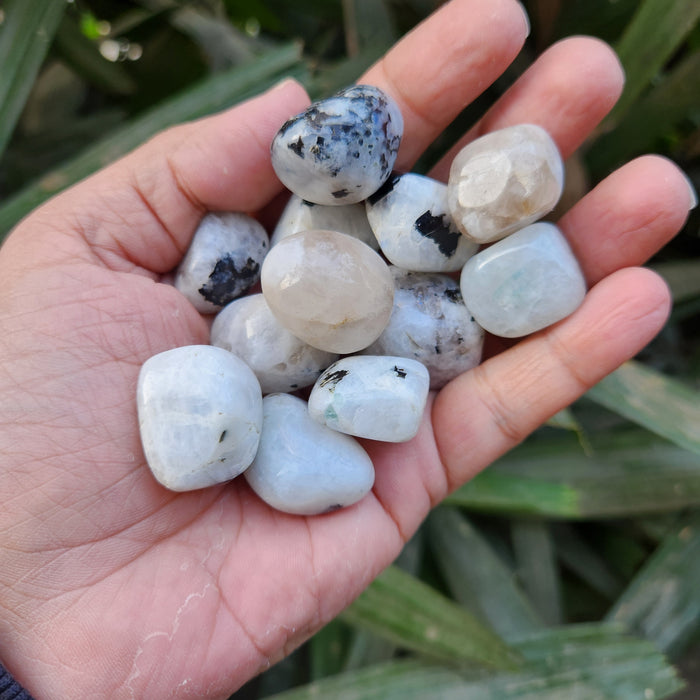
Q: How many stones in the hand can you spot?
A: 12